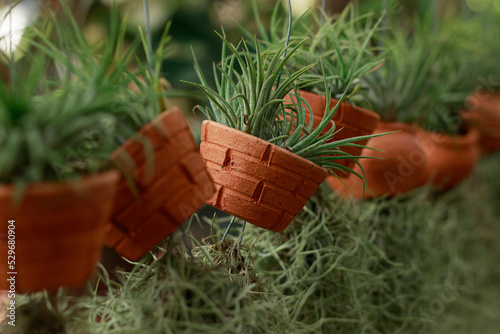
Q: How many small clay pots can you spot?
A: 7